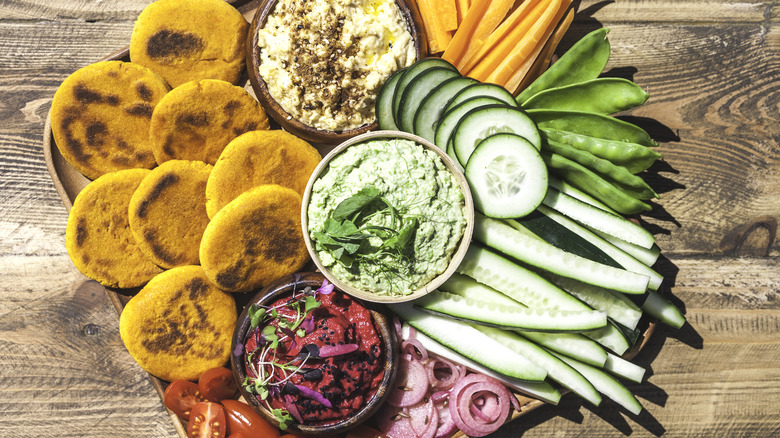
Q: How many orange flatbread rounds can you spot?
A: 8